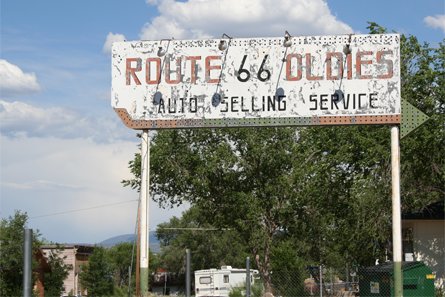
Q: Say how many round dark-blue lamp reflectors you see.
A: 4